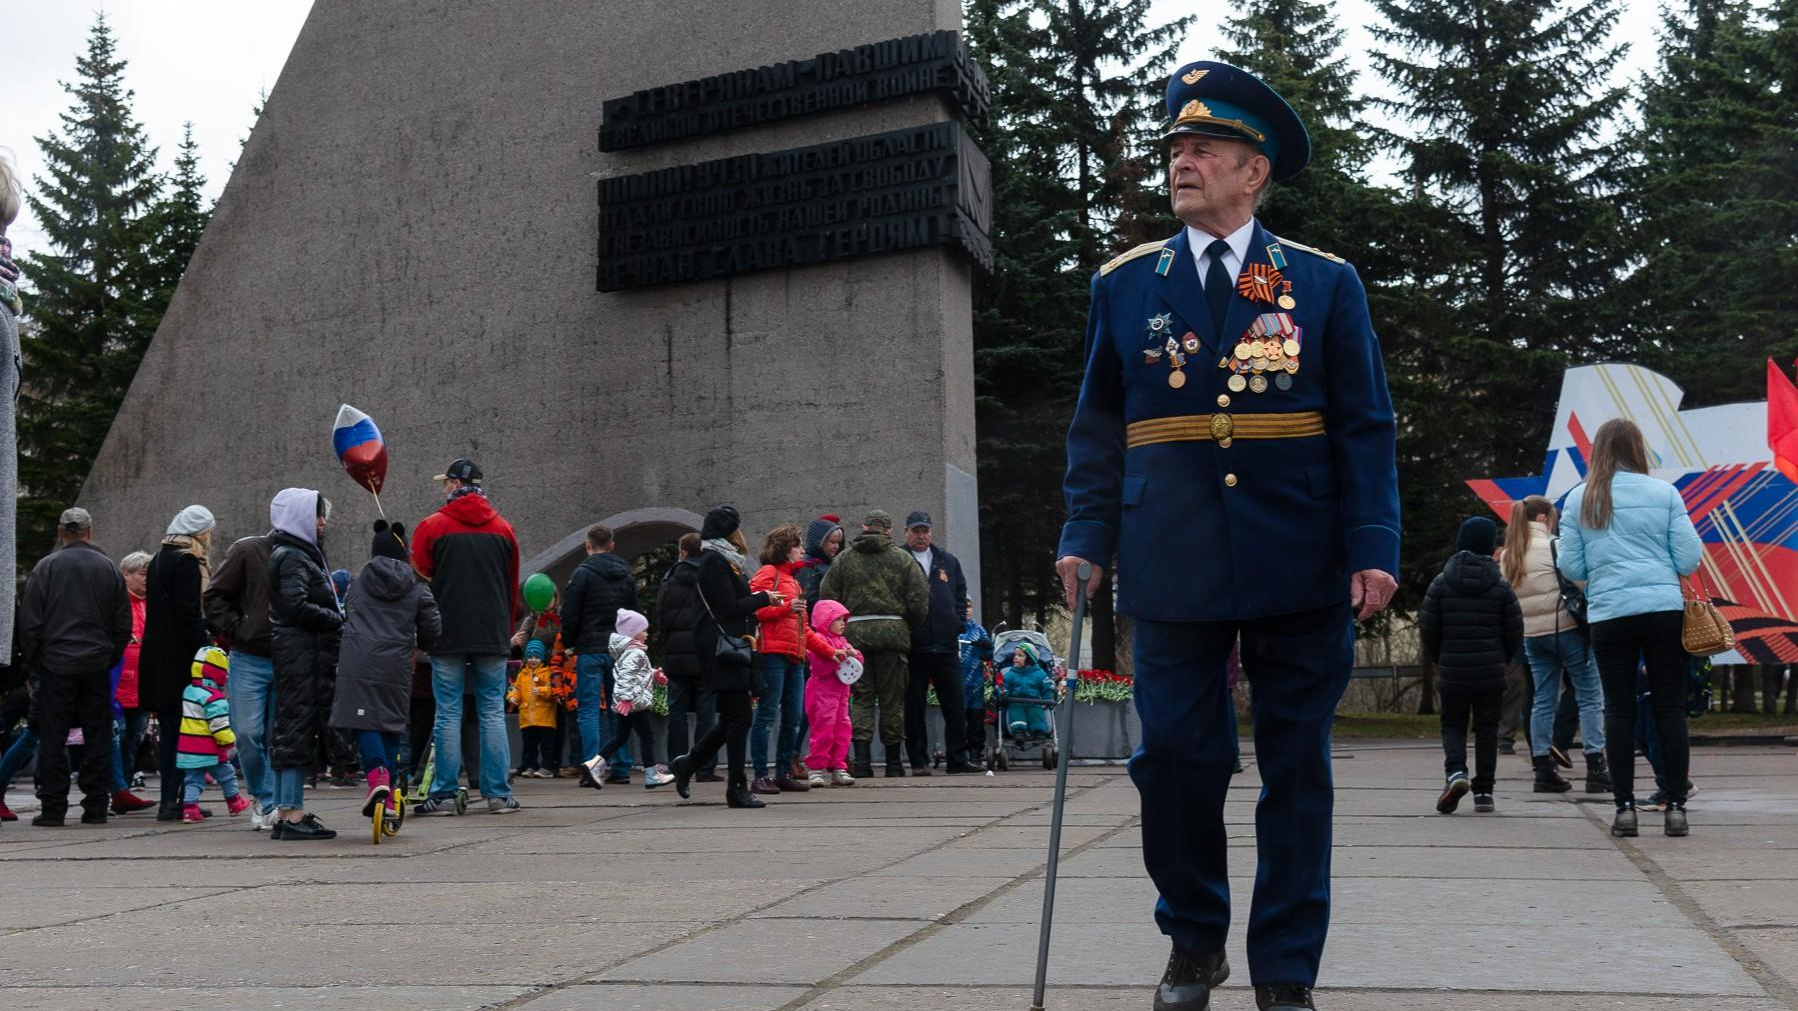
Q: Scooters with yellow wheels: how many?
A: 1